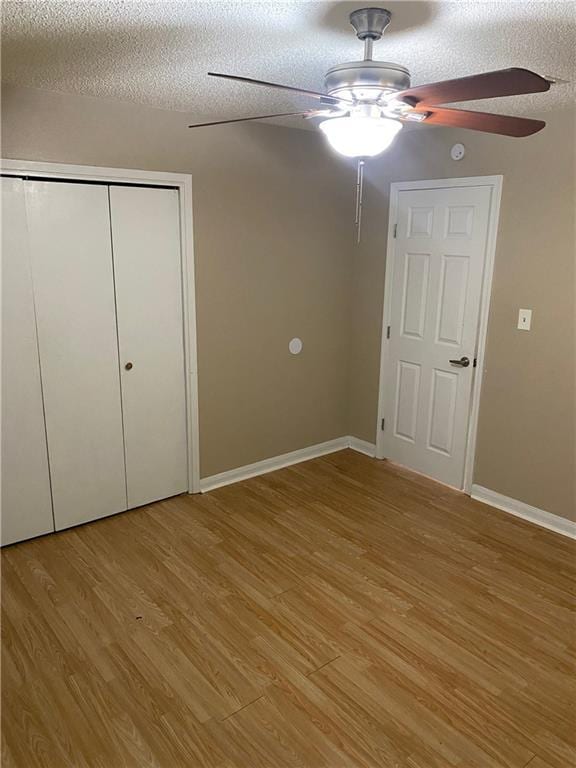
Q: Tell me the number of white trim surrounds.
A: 2